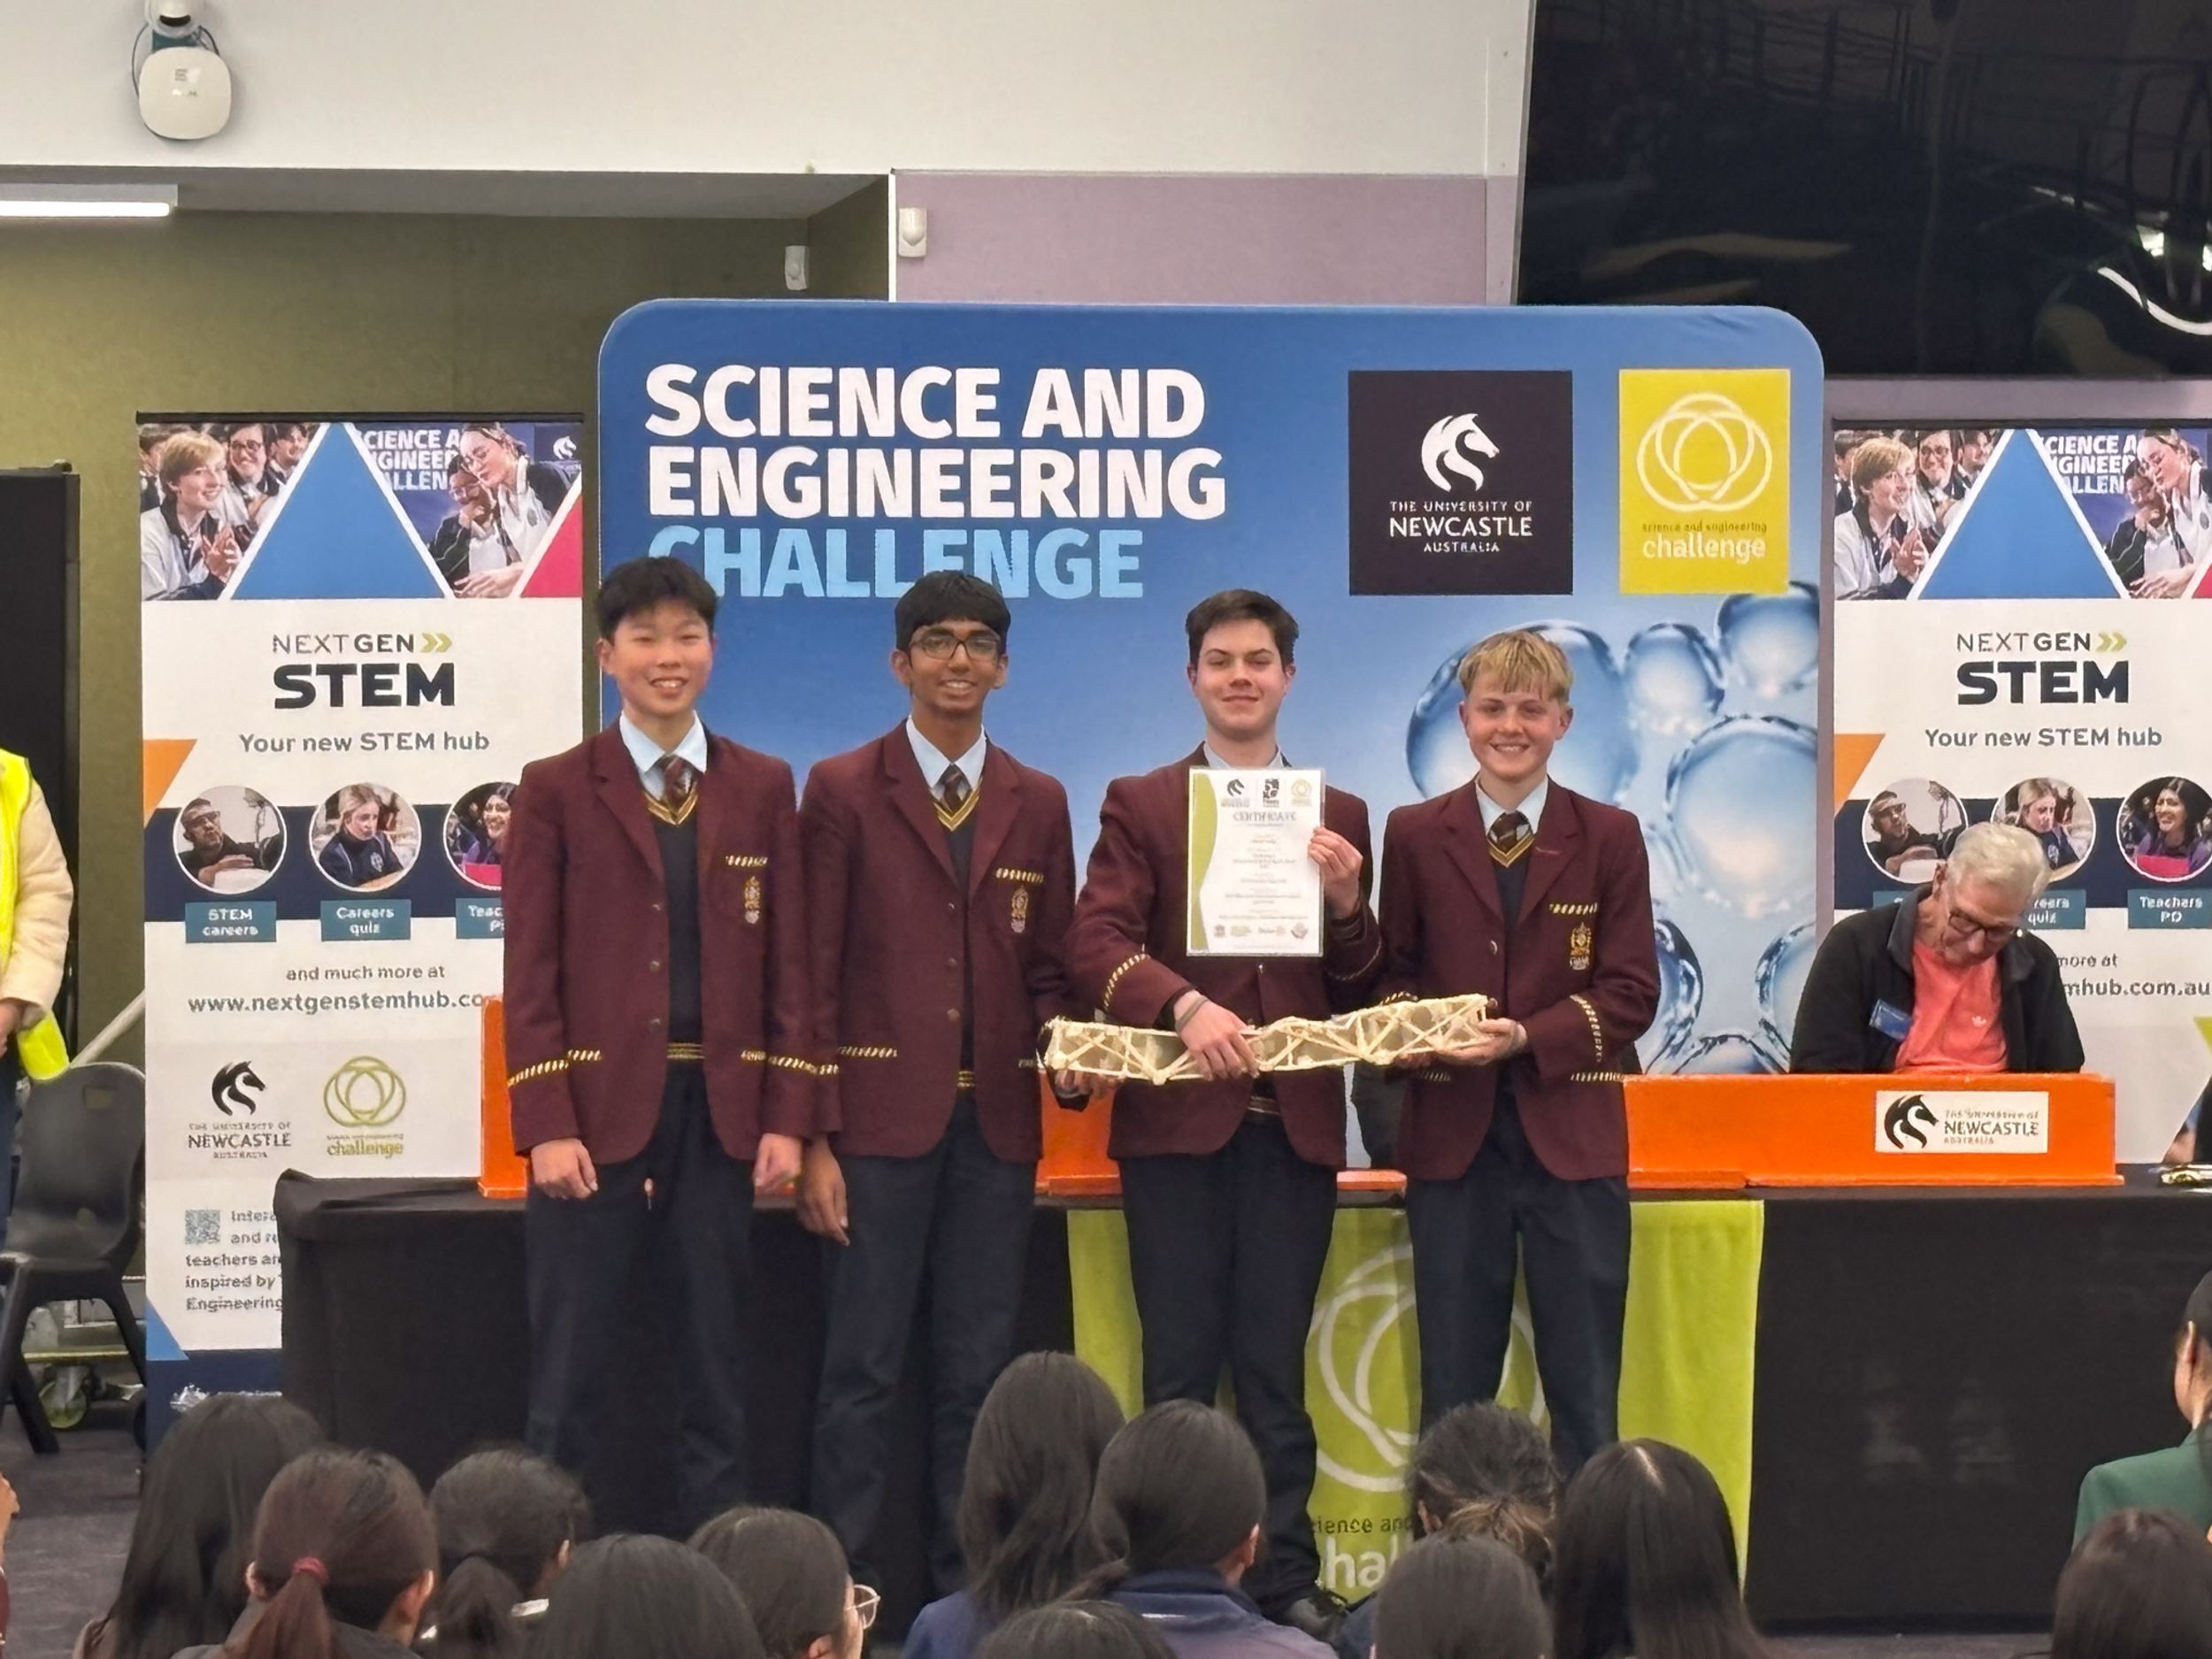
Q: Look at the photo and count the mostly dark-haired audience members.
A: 13